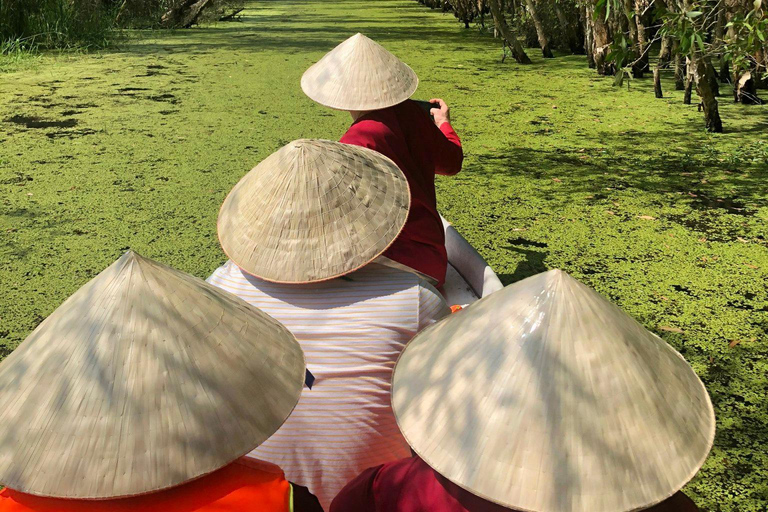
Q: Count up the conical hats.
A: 4